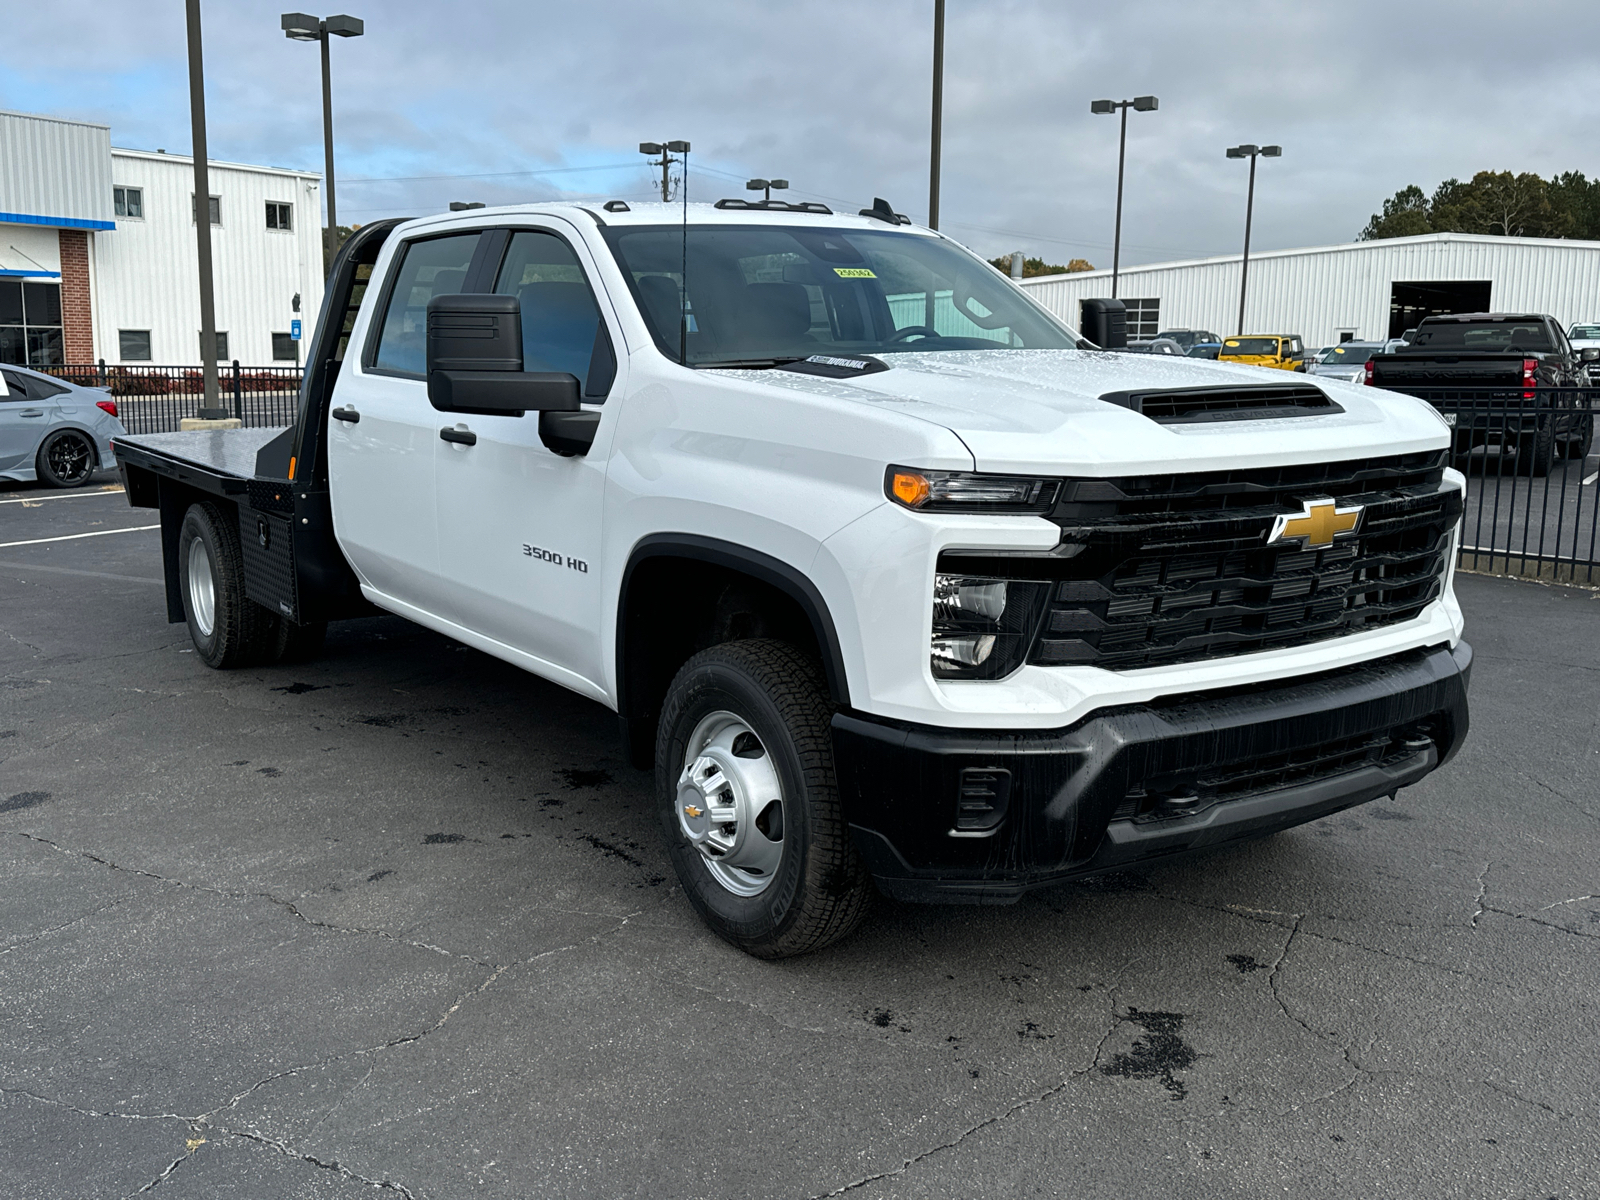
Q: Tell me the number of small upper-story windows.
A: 3